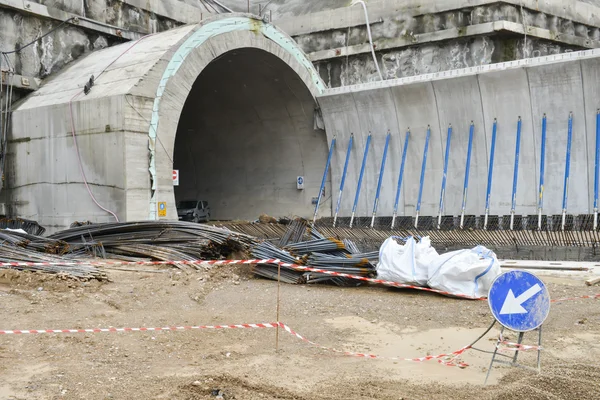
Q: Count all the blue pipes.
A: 13